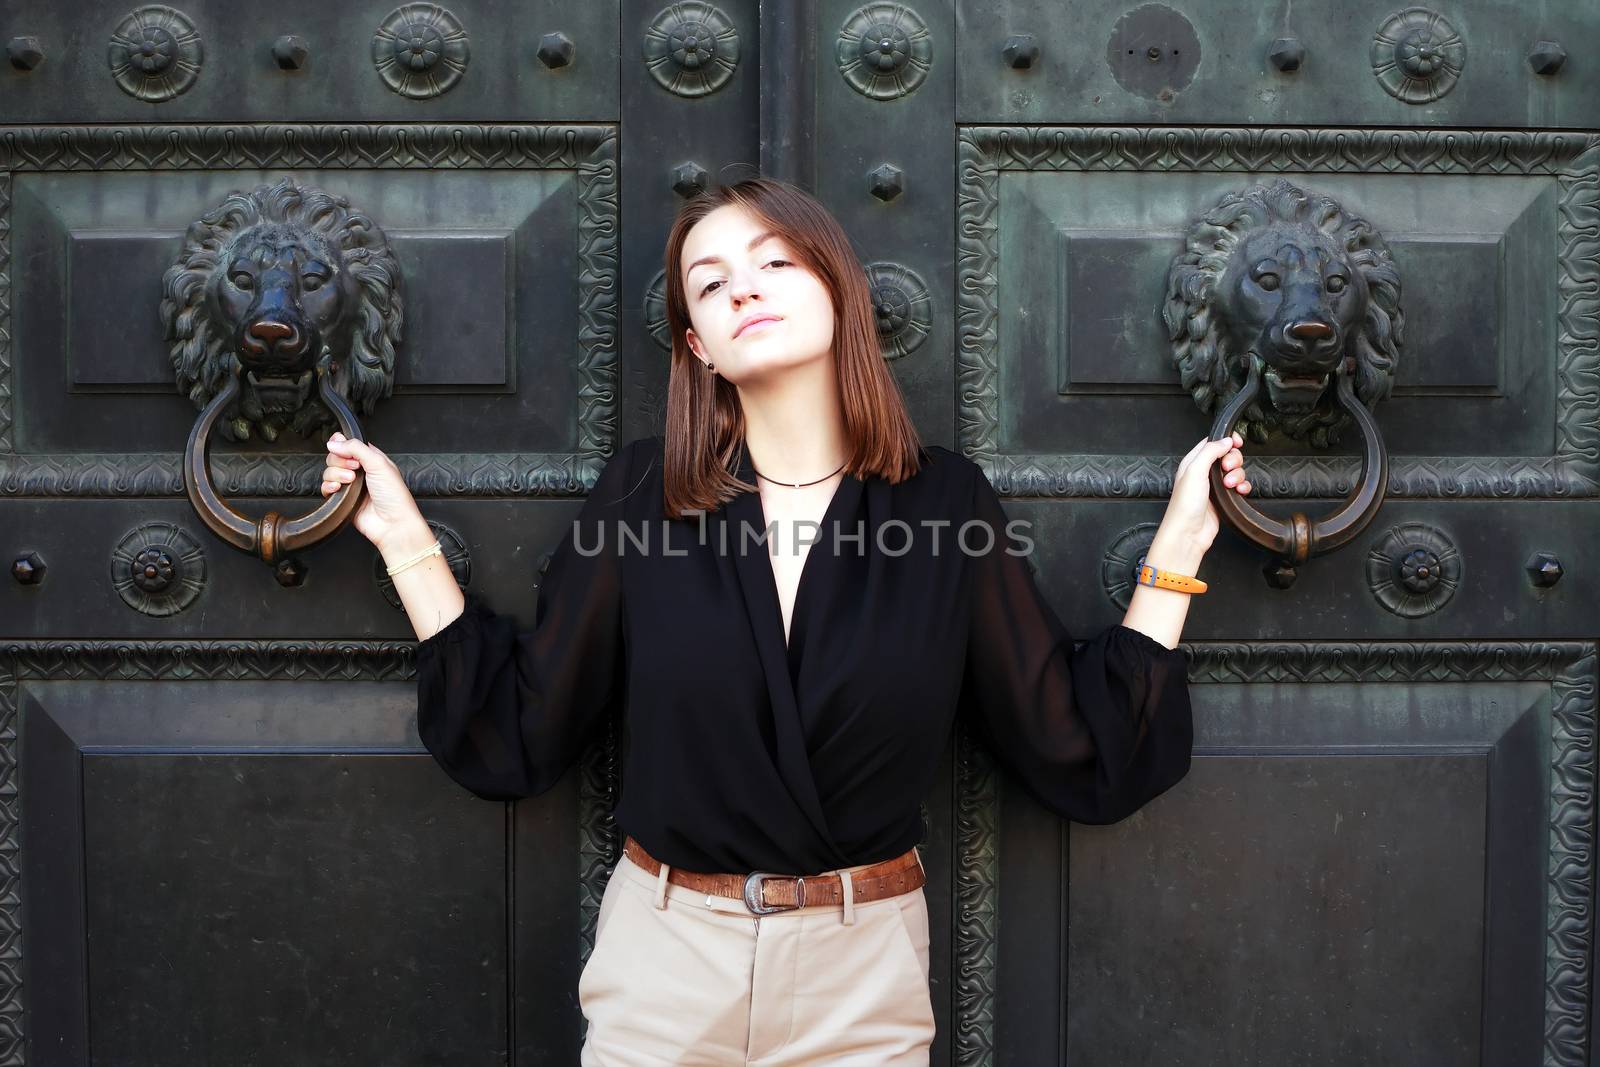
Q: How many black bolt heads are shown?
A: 12